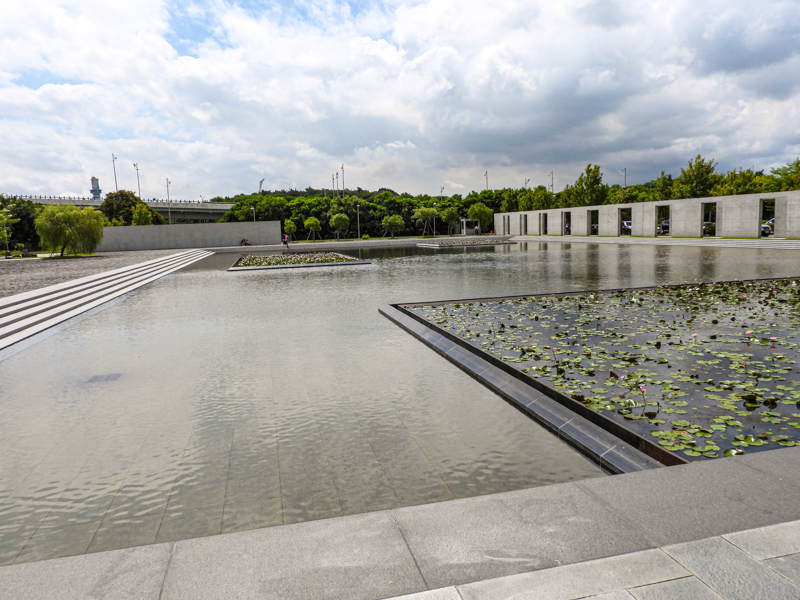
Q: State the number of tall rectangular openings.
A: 9